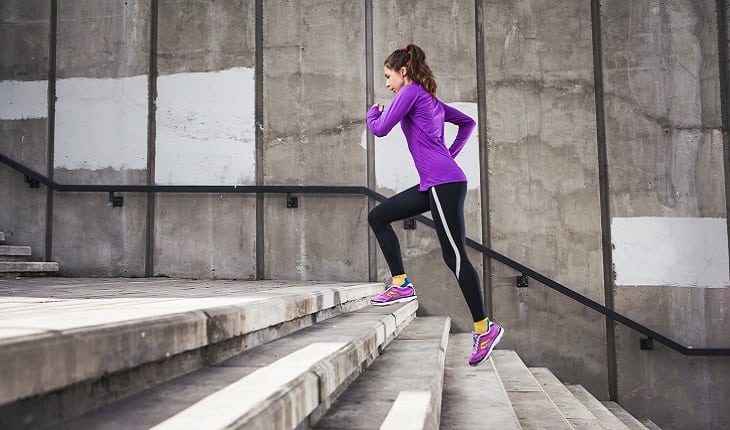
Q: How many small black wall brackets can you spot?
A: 6